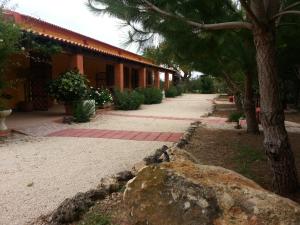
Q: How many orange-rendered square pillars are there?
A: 5